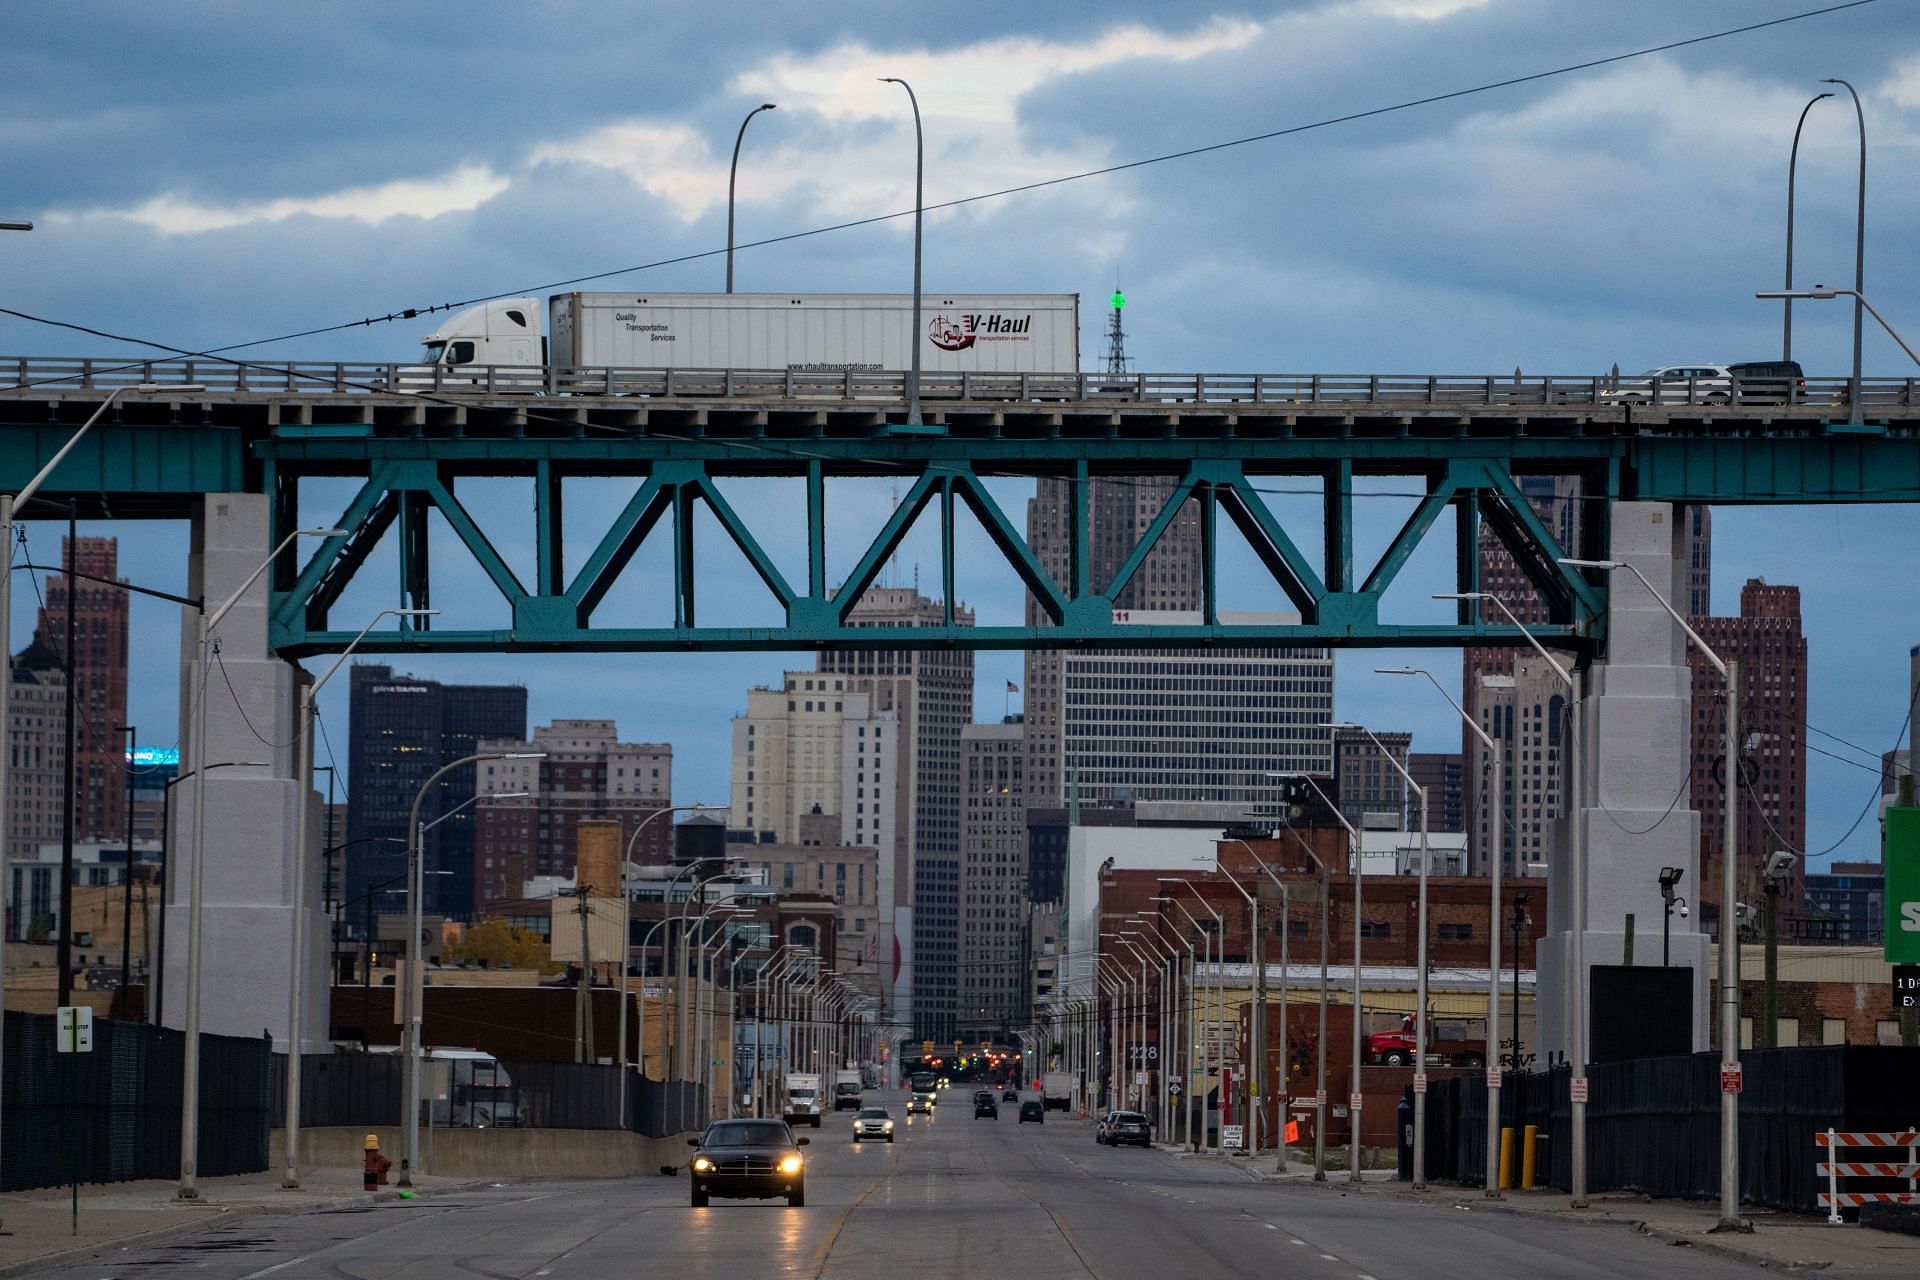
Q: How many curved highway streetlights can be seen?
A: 4